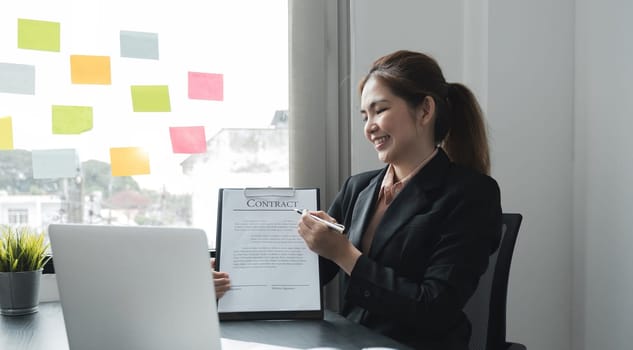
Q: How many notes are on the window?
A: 11